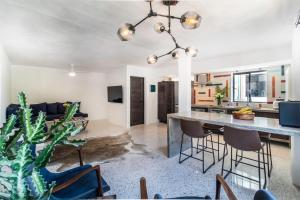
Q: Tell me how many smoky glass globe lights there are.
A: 6